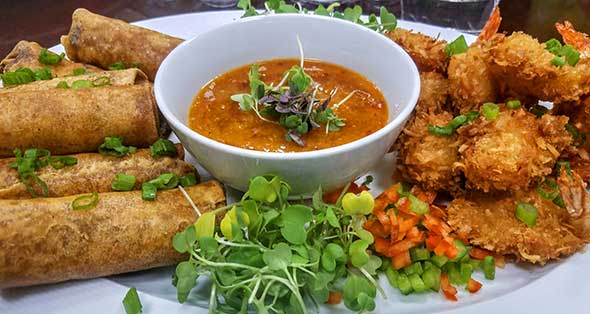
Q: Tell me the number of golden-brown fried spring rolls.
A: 5